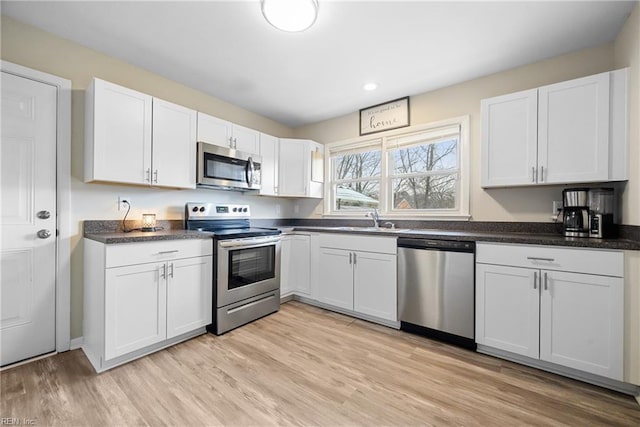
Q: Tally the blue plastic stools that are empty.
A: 0